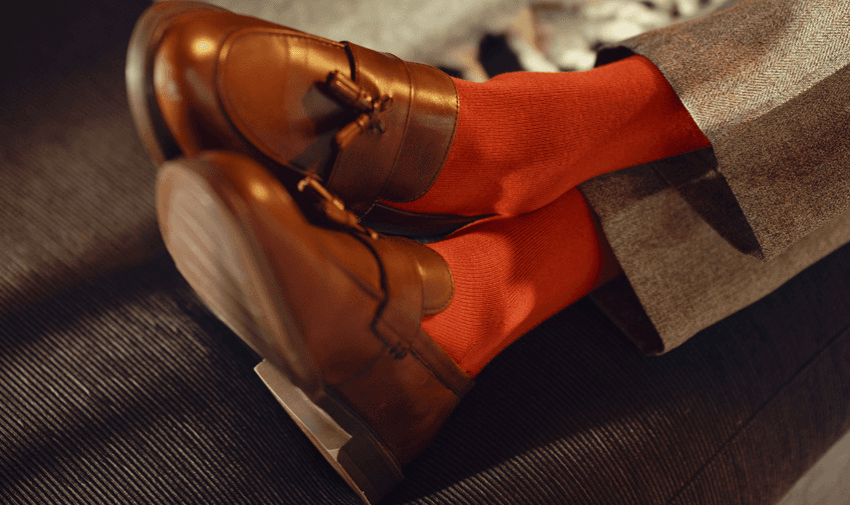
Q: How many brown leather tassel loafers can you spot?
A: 2